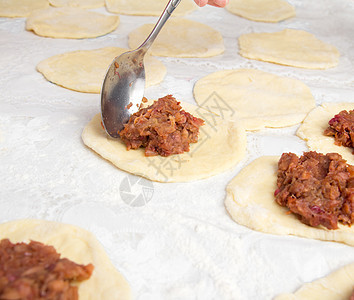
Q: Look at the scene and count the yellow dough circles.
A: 14